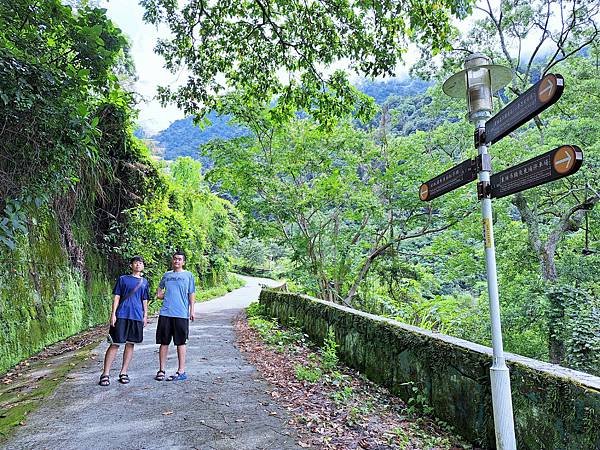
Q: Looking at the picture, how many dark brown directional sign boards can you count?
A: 3